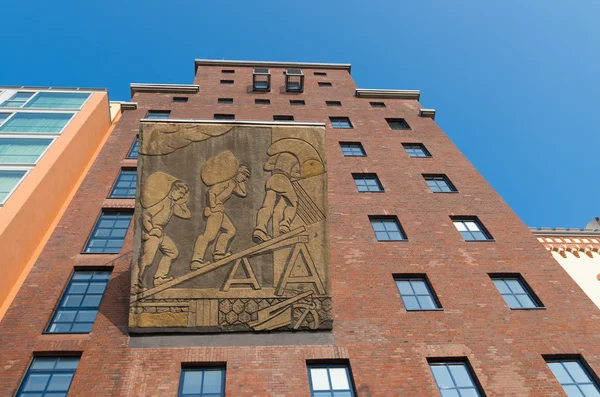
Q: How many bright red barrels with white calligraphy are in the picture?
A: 0